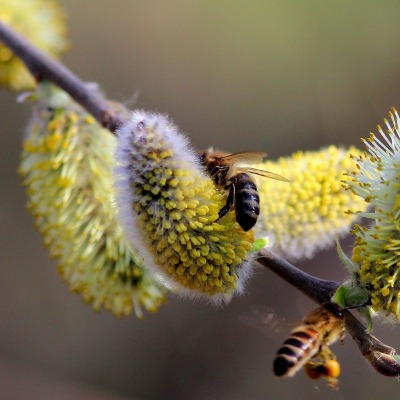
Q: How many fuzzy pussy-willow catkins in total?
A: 5